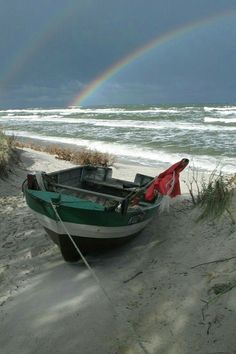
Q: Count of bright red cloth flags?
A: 1